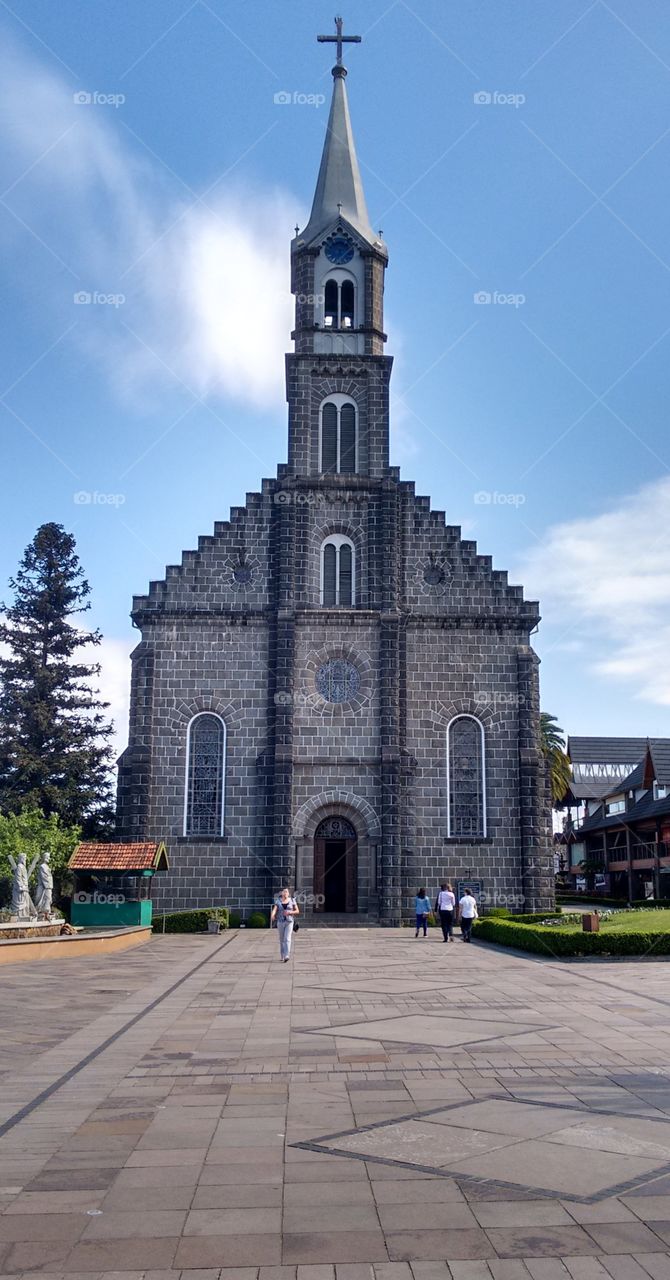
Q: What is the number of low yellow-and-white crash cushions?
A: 0